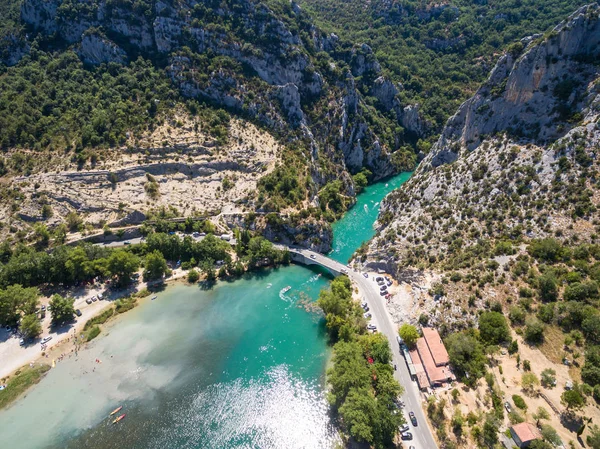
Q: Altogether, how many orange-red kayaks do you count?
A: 2